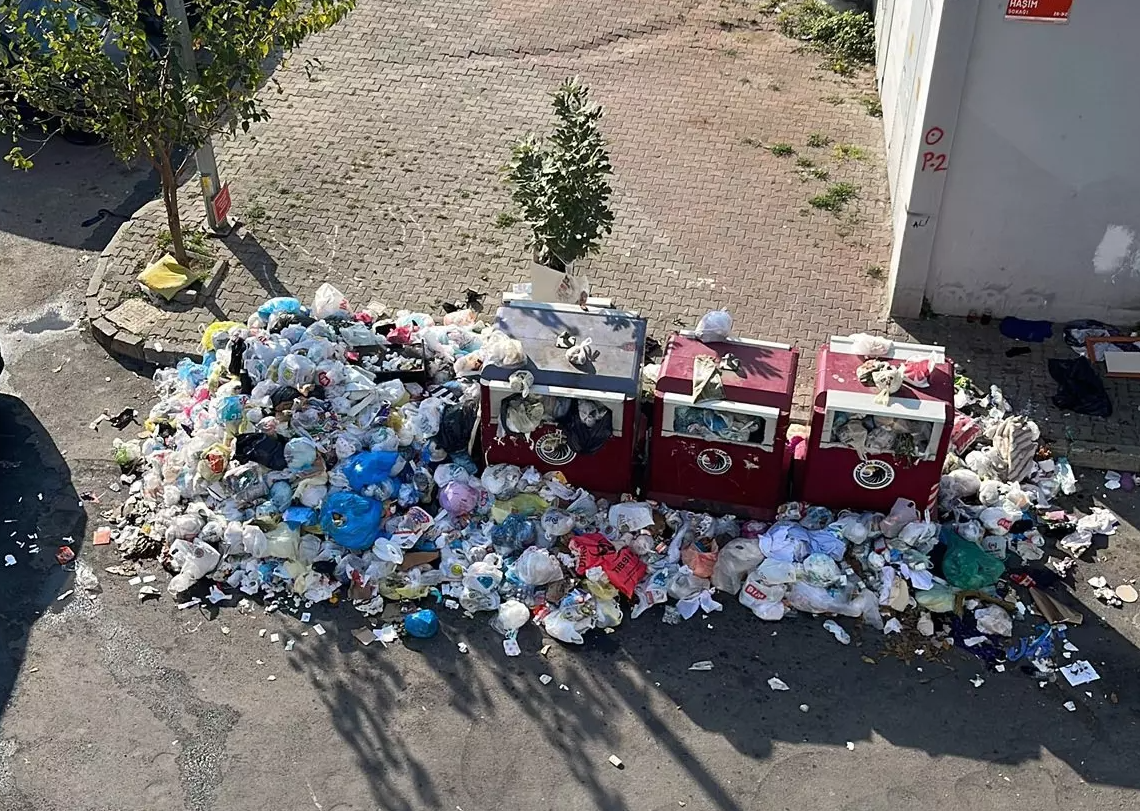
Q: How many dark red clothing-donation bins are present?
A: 3